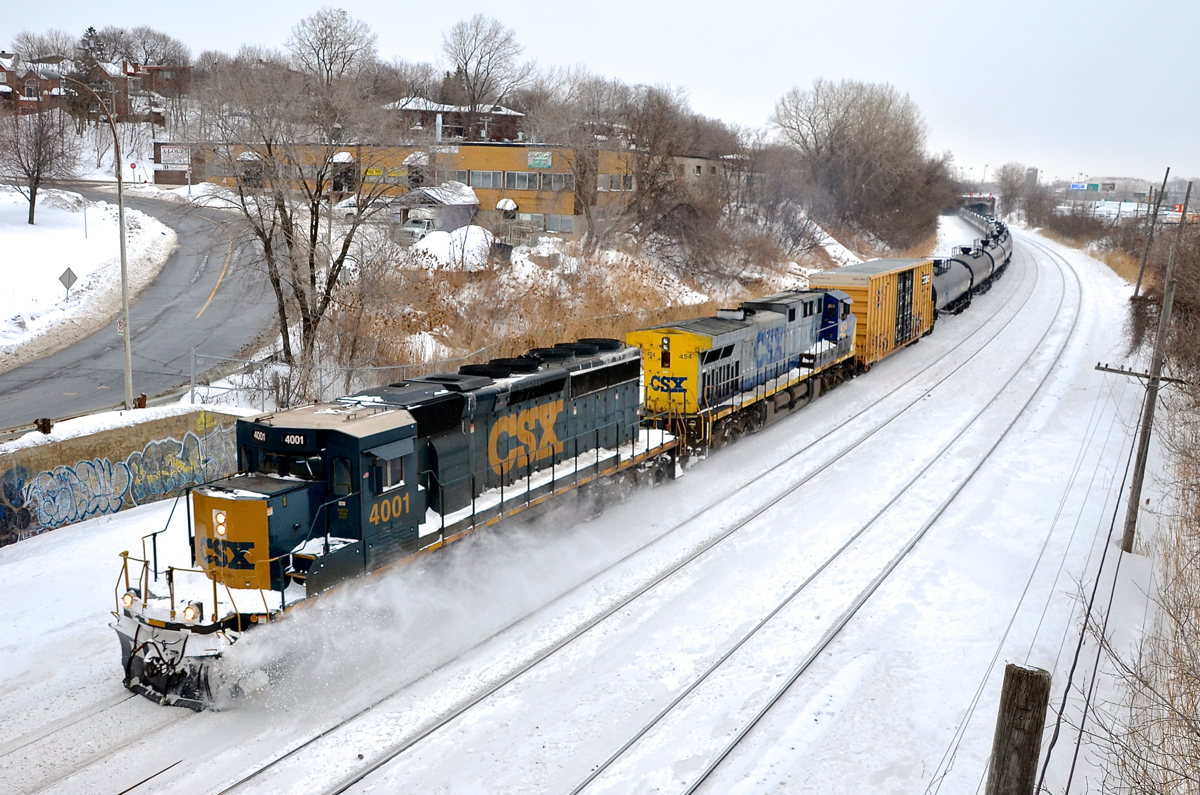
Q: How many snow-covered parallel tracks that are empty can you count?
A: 2